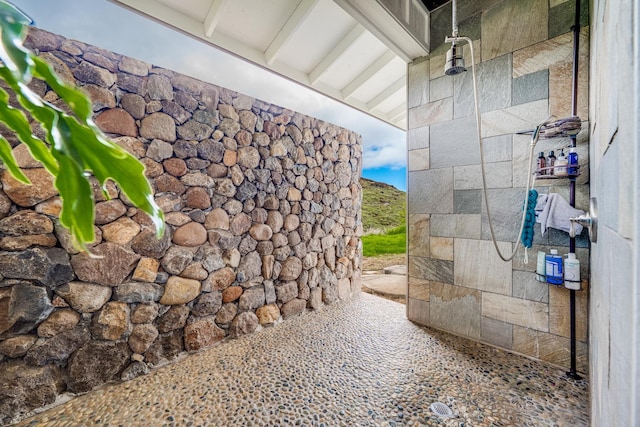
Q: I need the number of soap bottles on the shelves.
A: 7